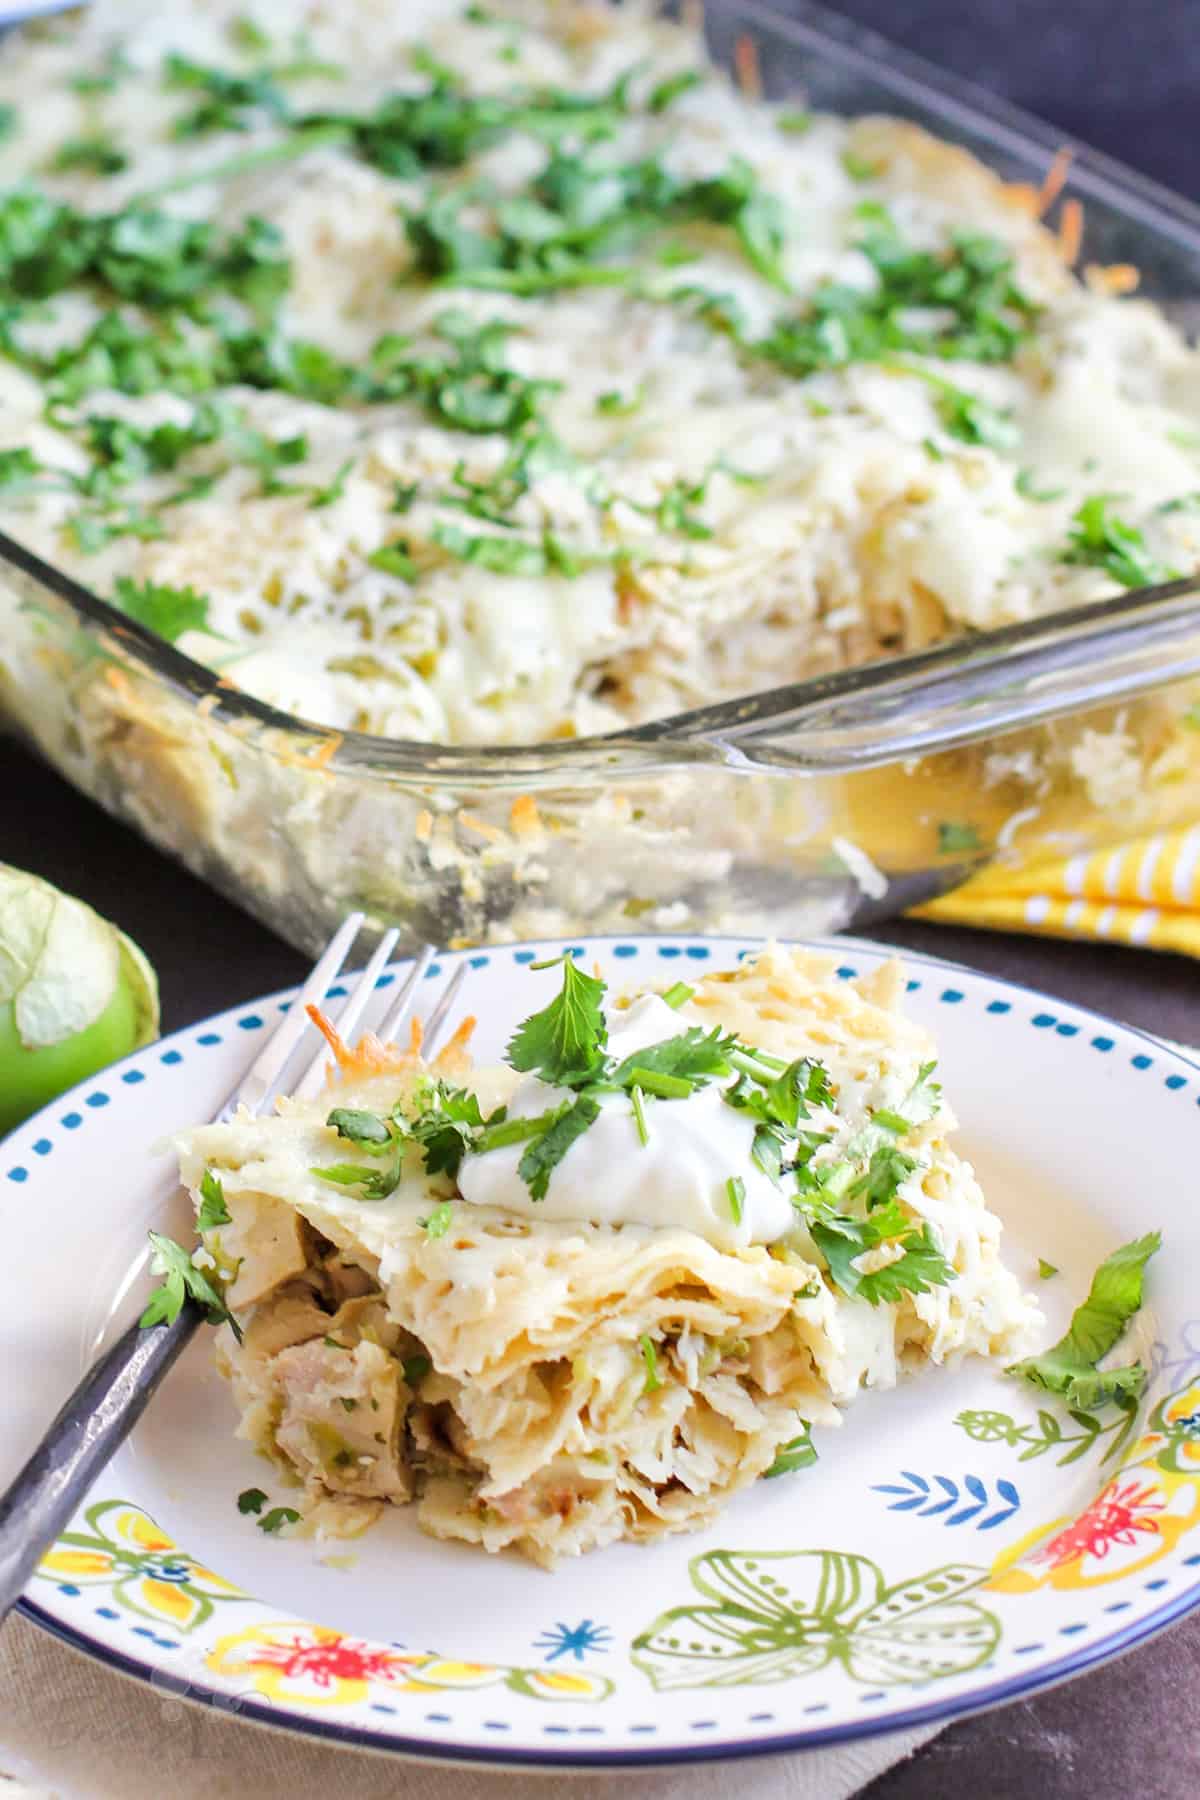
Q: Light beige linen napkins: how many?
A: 1